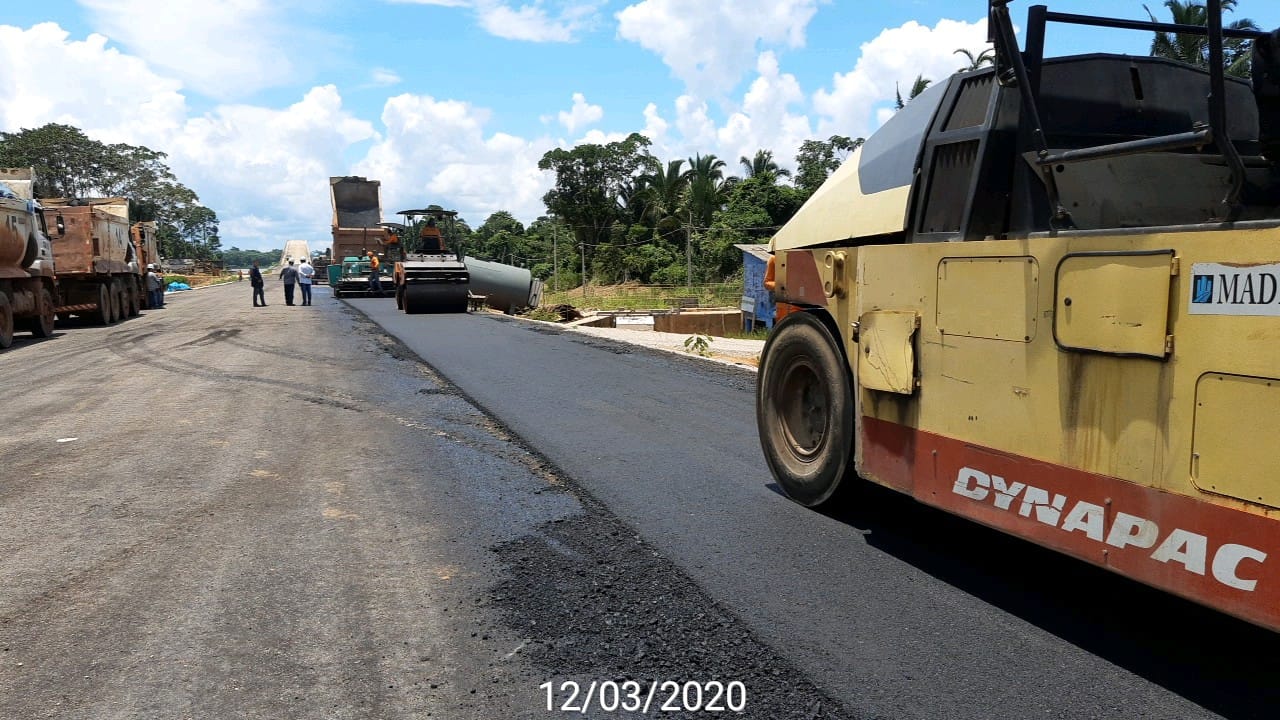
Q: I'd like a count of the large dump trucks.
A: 4